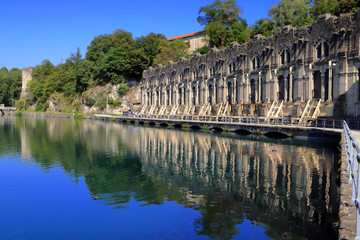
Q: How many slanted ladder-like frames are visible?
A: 9